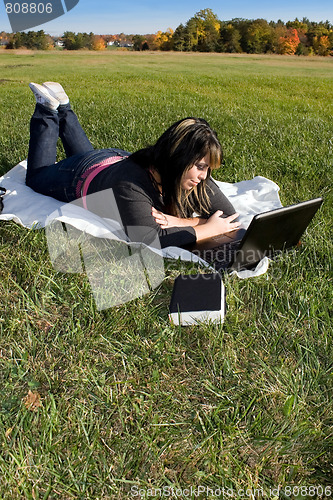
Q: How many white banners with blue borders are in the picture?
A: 0